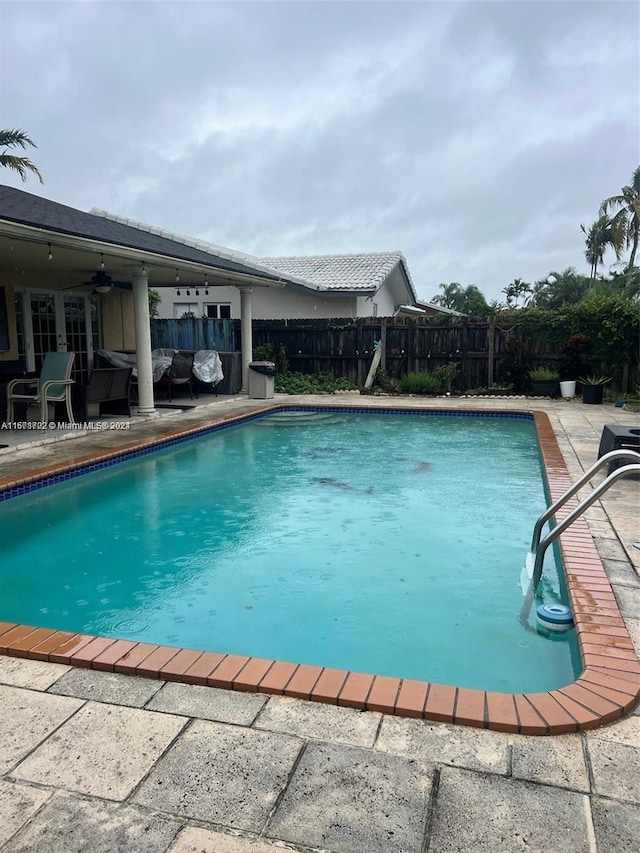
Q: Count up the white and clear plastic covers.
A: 2